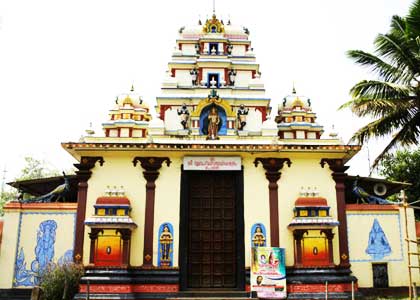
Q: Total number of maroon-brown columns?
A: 4